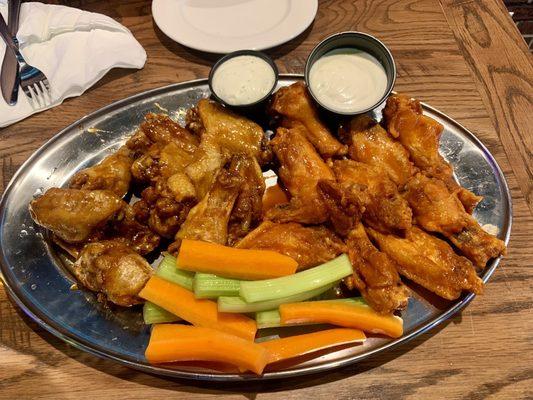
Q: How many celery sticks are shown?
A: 6